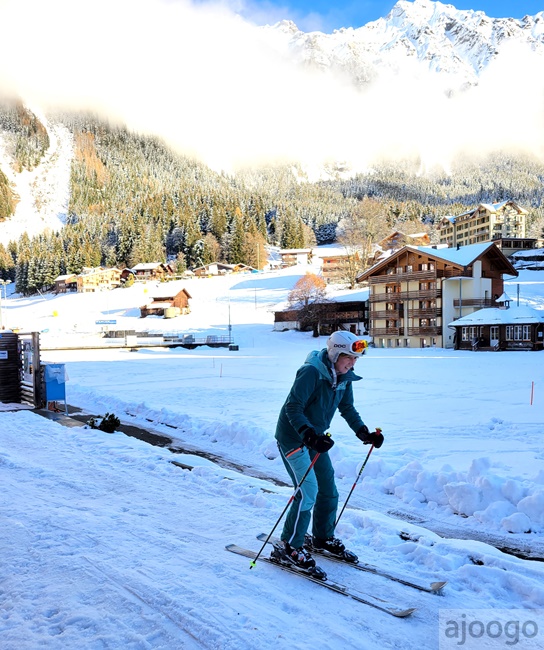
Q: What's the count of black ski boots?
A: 2